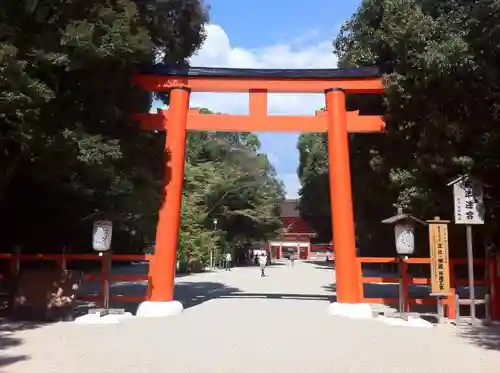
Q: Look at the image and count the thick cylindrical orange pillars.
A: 2